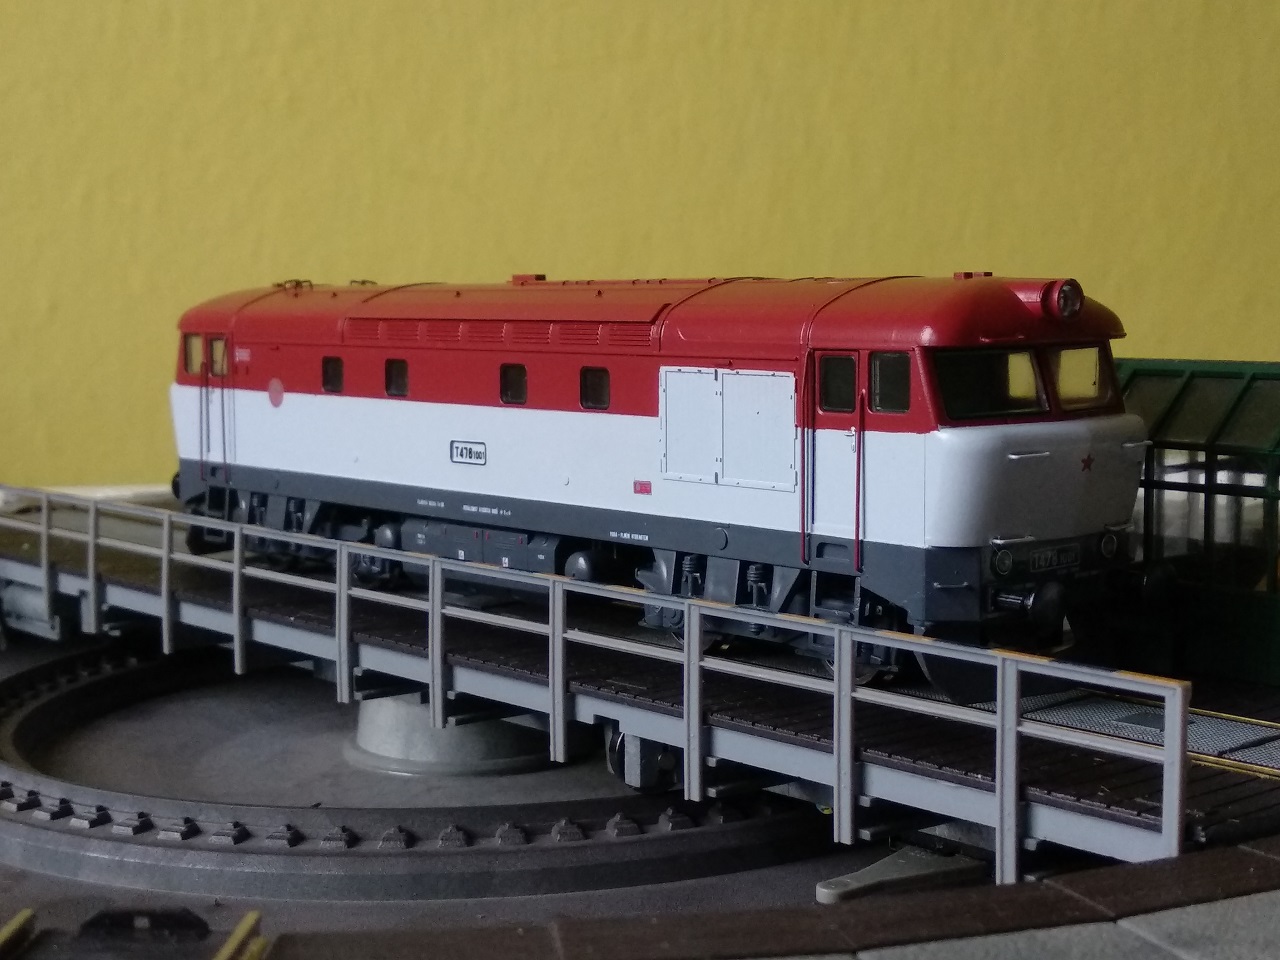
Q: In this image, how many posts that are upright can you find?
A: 11